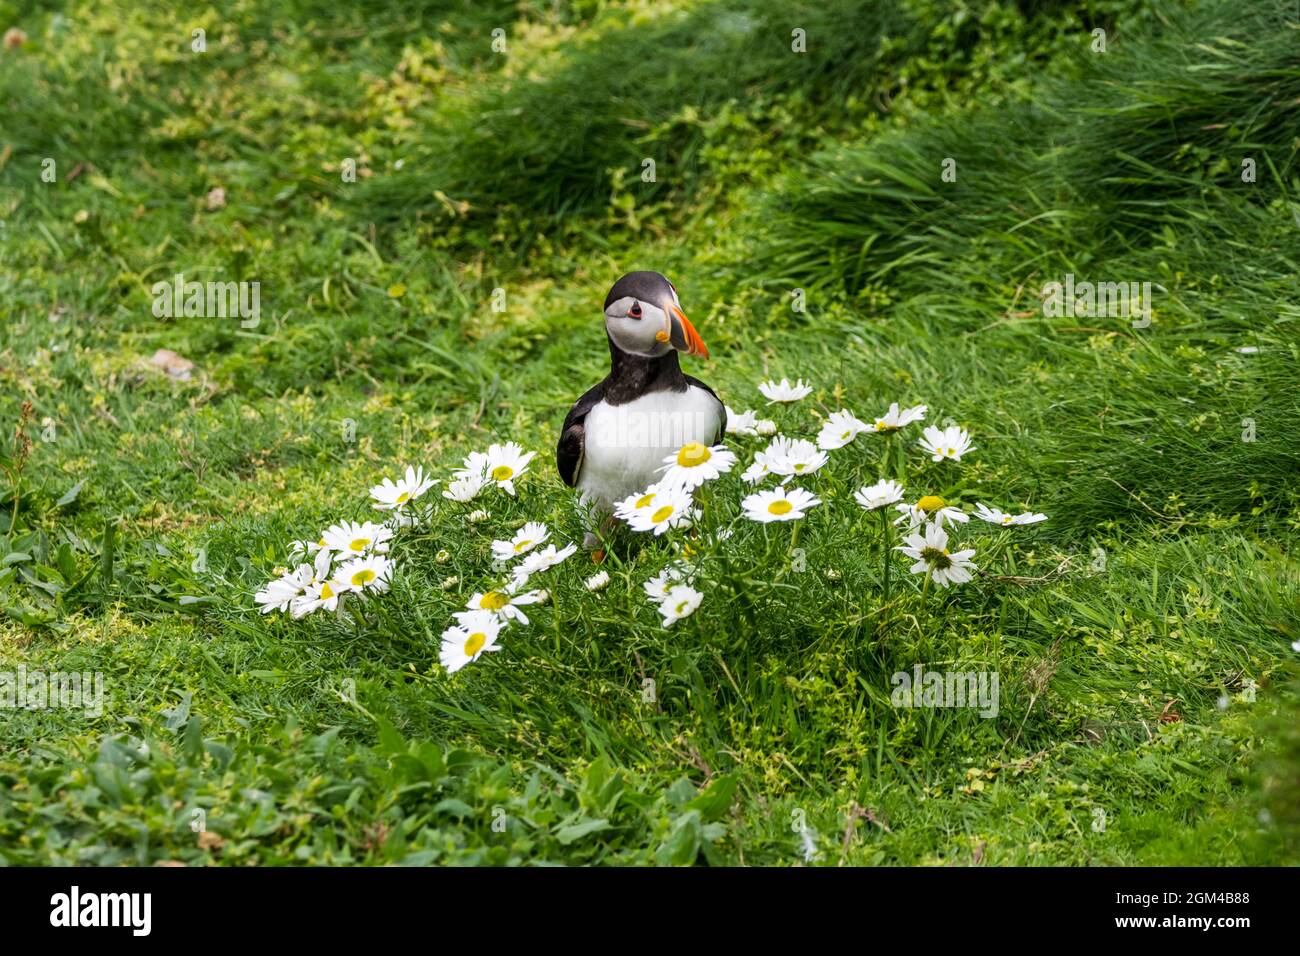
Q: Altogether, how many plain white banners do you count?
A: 0